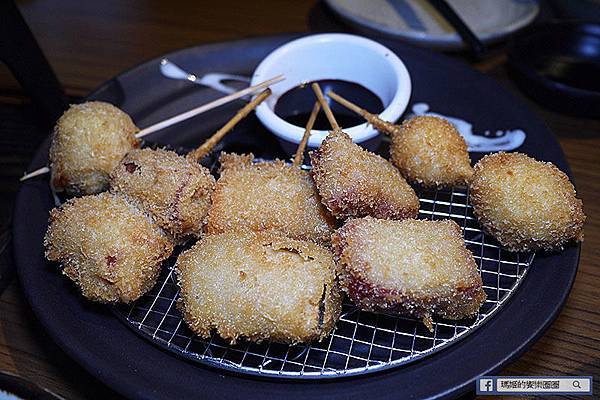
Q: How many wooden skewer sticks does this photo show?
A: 5